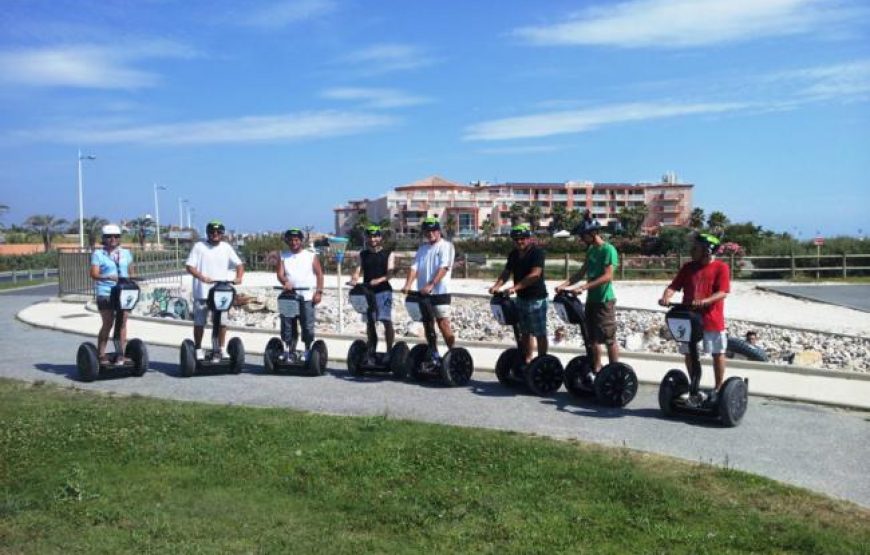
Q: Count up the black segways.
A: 8